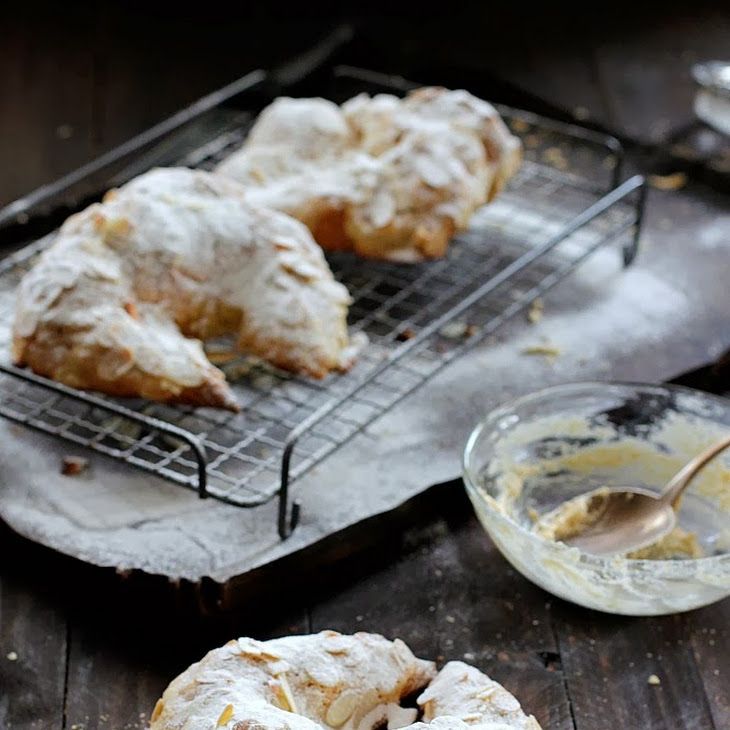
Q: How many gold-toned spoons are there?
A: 1